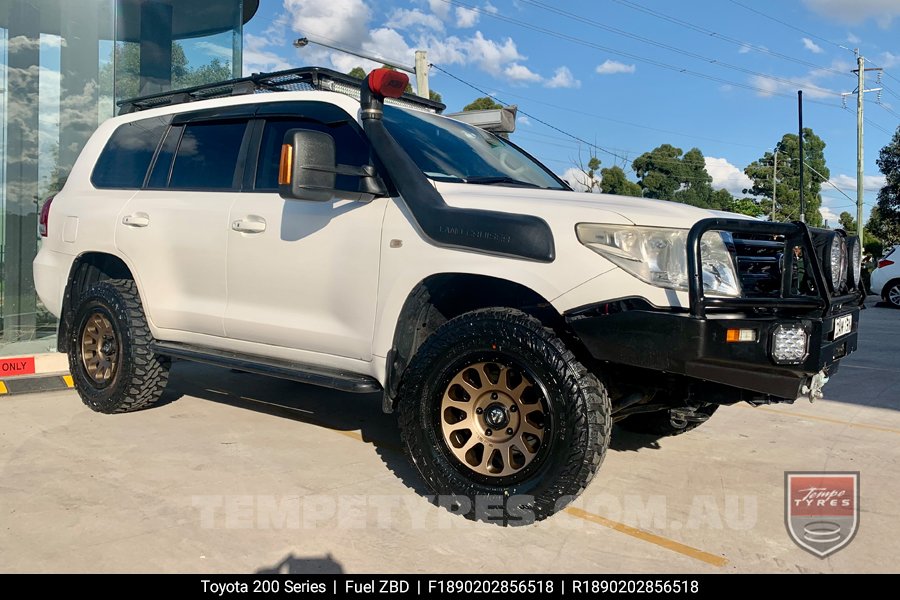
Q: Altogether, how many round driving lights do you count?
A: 2